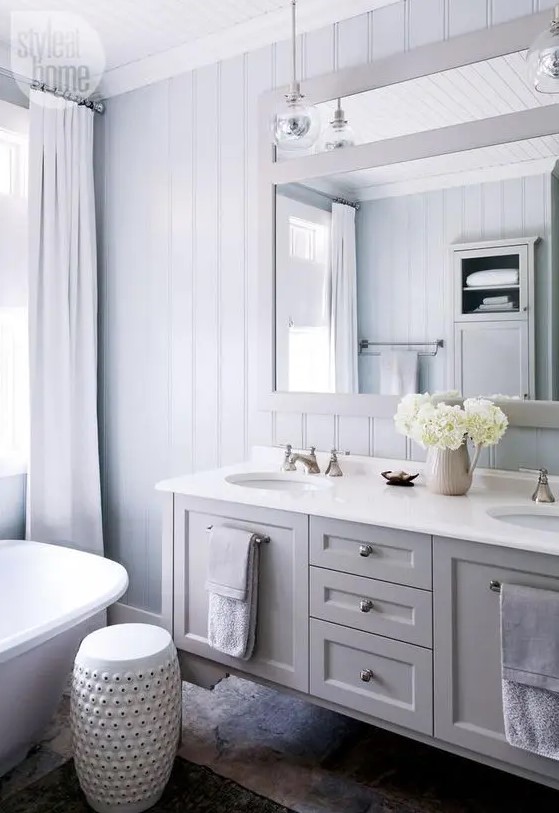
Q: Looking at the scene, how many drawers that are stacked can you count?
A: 3